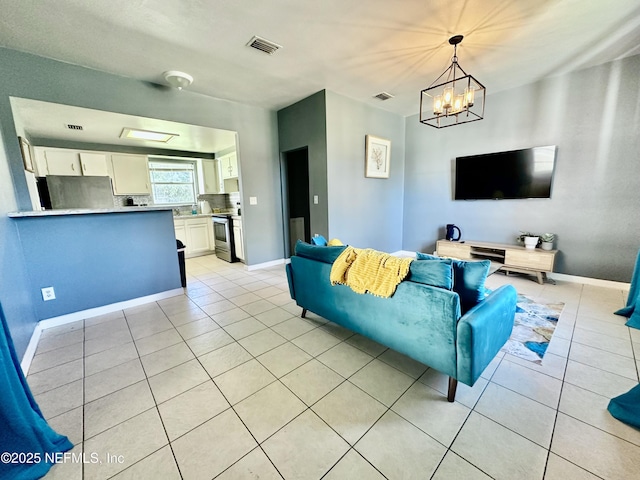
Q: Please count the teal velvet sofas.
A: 1